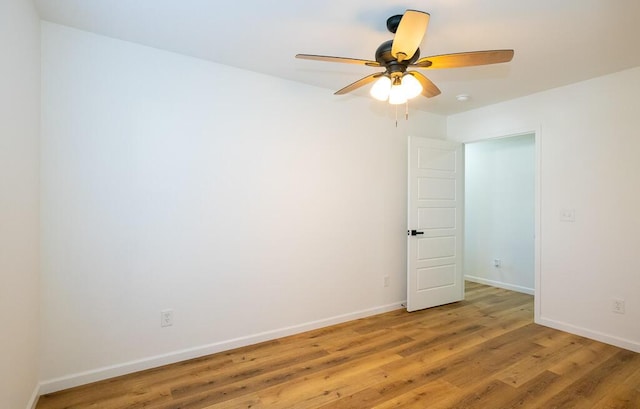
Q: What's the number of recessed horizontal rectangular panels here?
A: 5